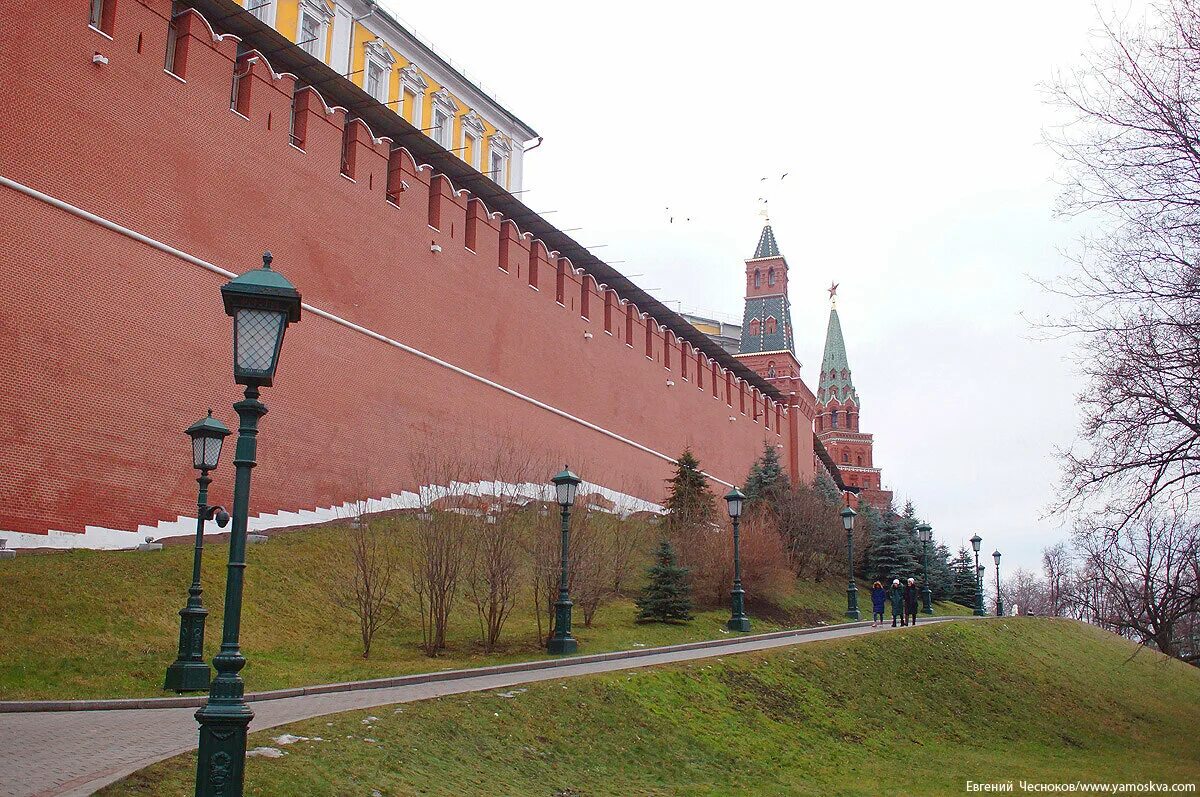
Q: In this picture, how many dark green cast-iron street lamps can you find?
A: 9